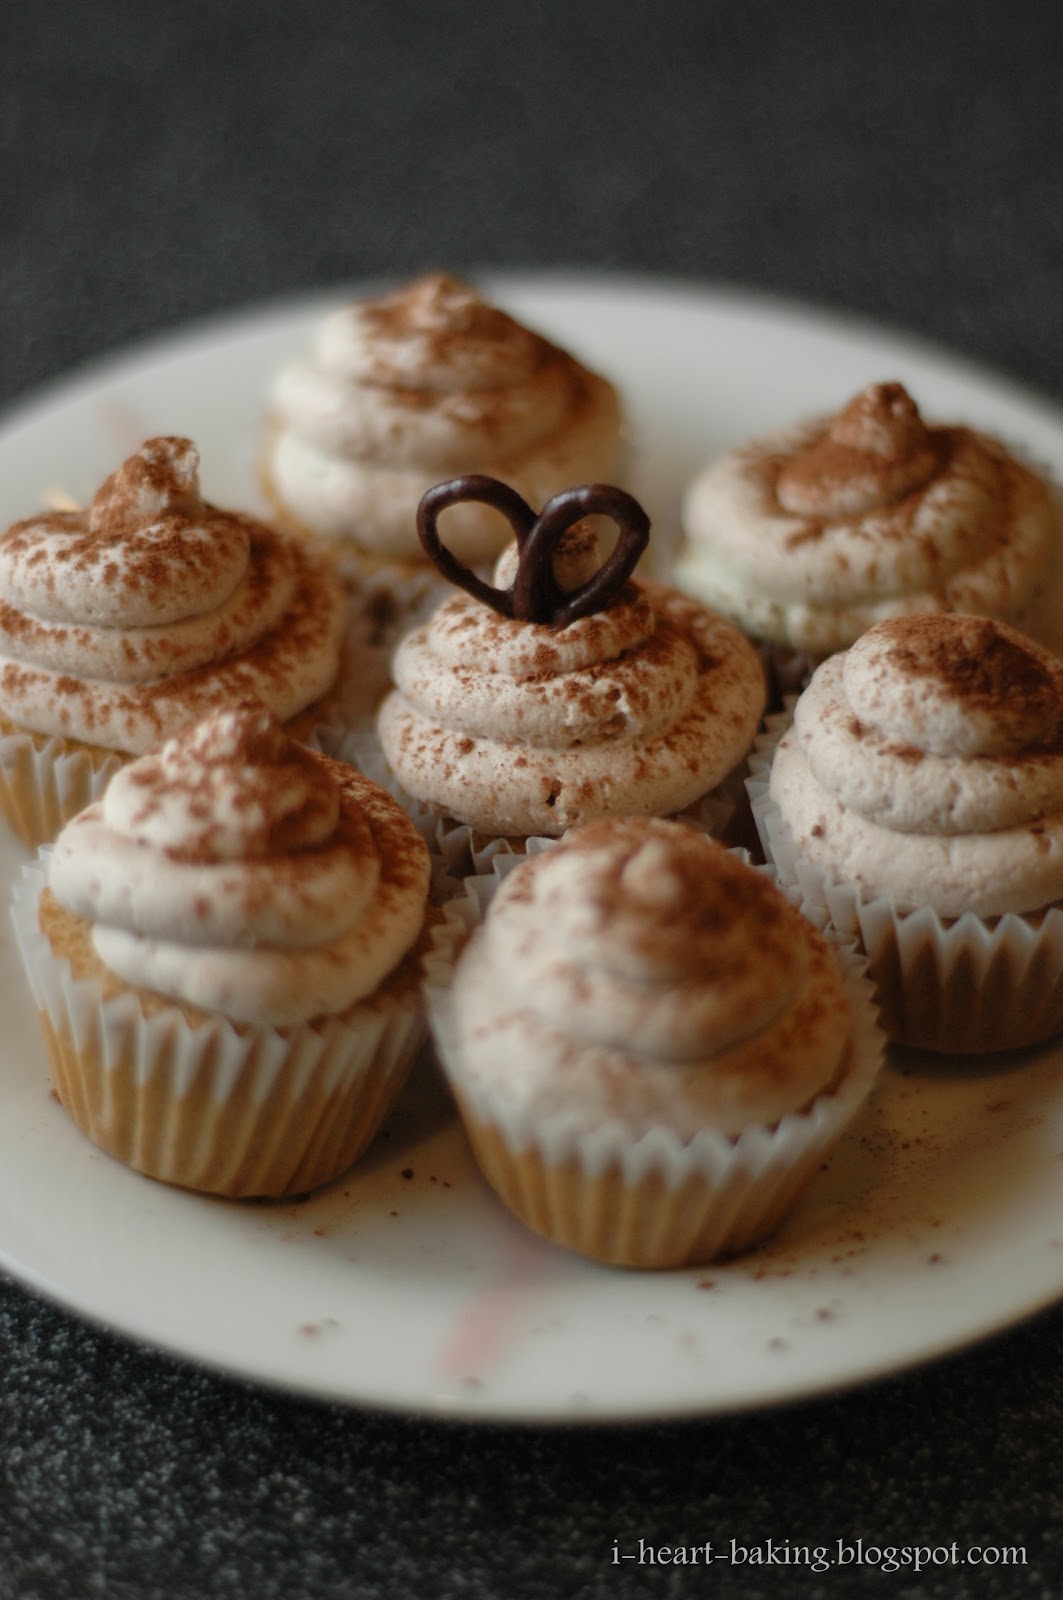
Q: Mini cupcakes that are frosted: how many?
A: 7